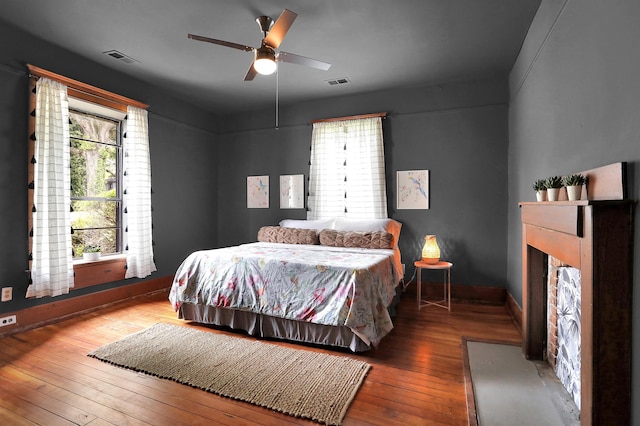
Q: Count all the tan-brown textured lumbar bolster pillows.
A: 2